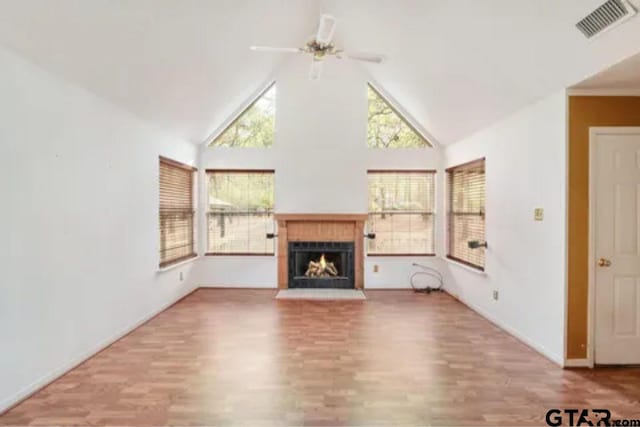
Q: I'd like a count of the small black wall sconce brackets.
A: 3